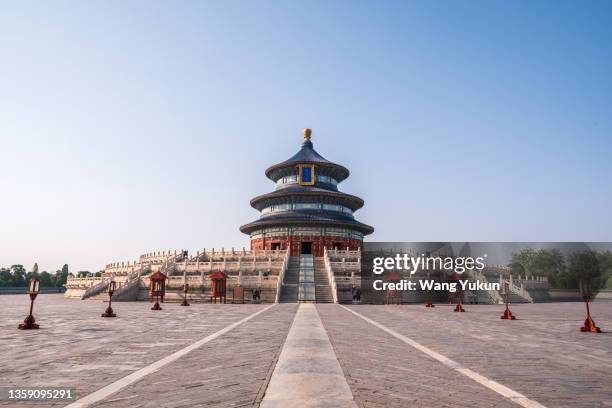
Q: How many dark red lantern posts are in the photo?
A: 8